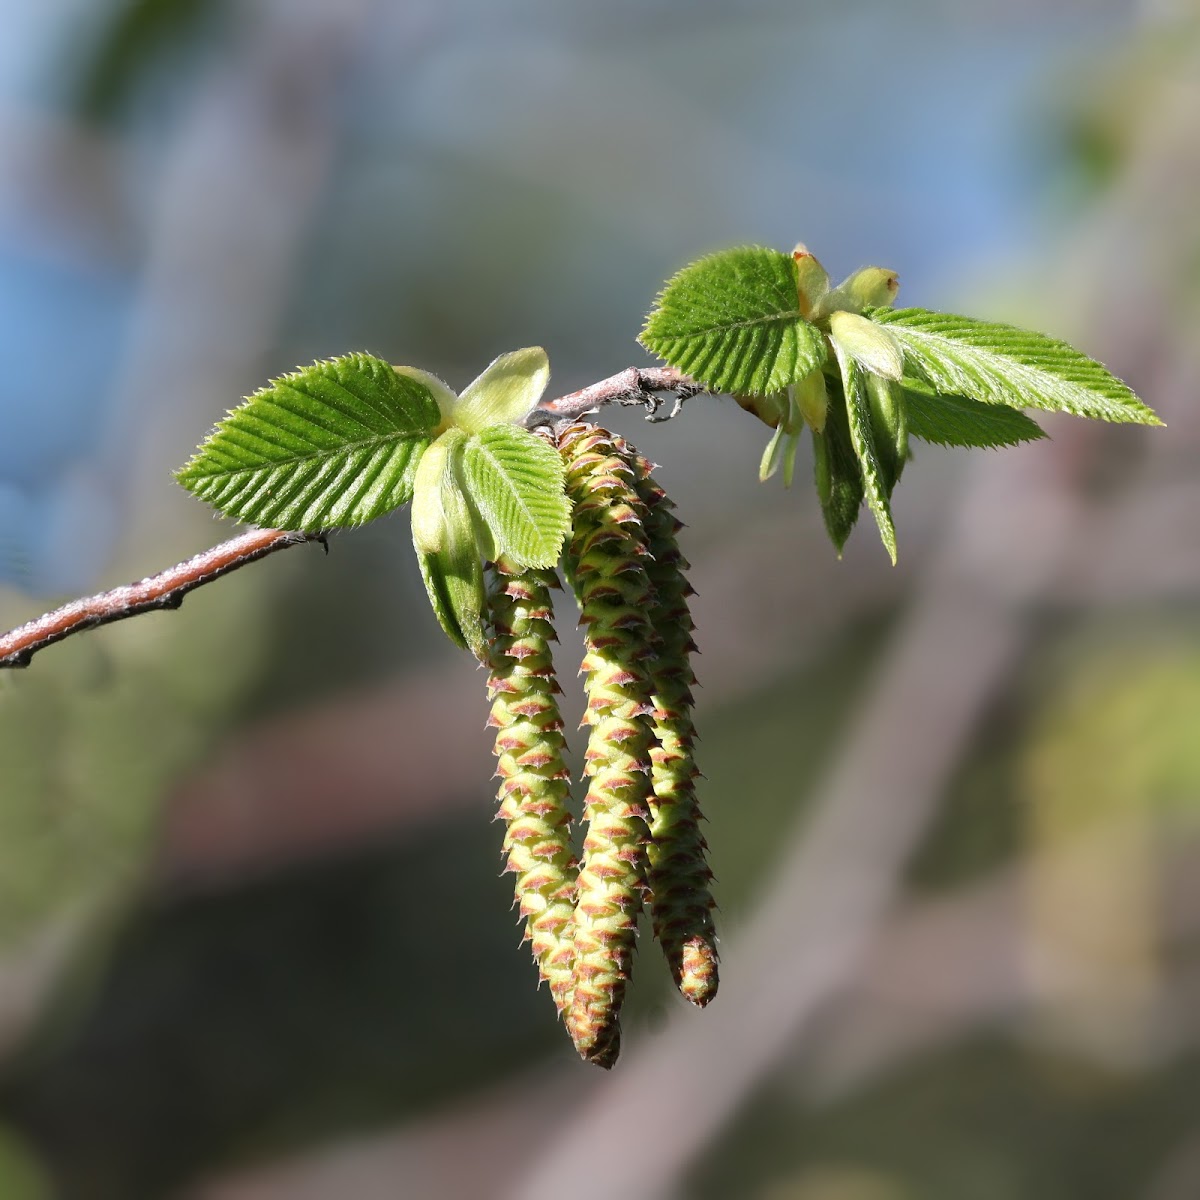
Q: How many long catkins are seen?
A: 3